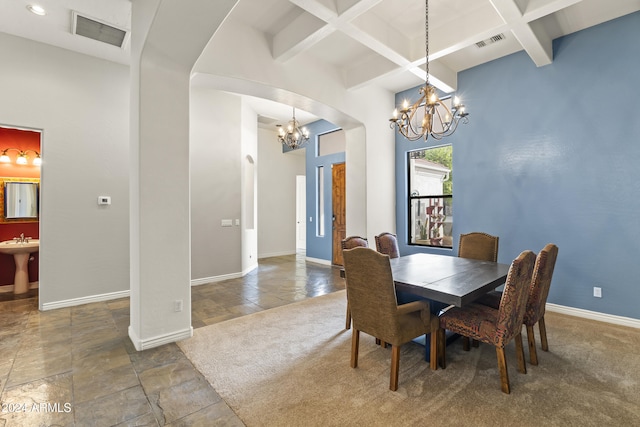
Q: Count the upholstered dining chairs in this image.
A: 6